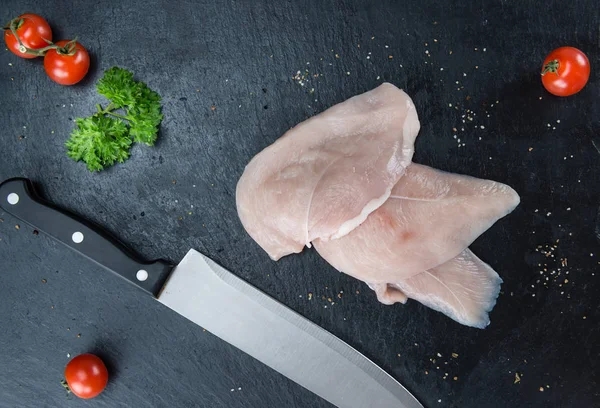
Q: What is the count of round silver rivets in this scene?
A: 3